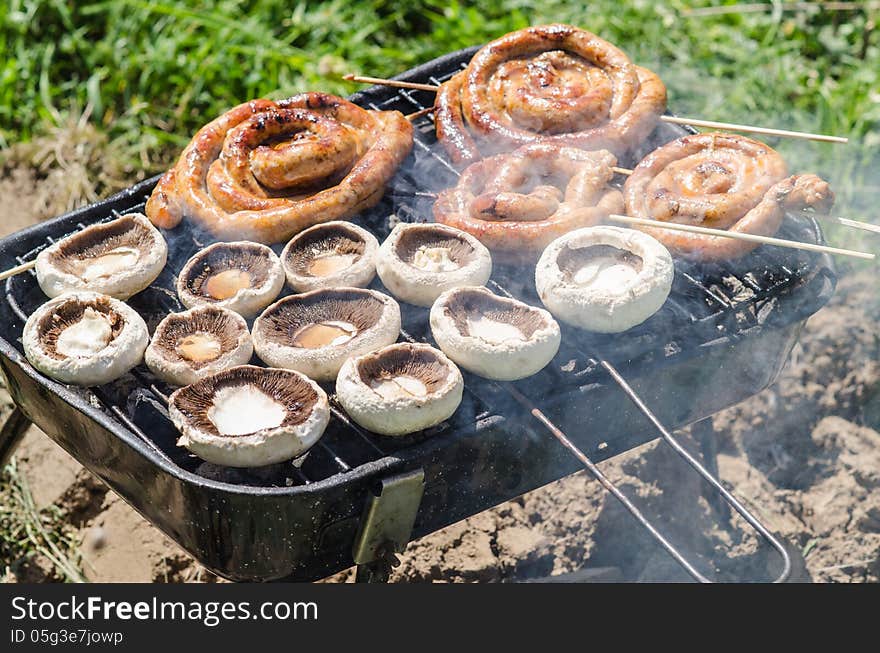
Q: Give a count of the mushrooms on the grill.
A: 11